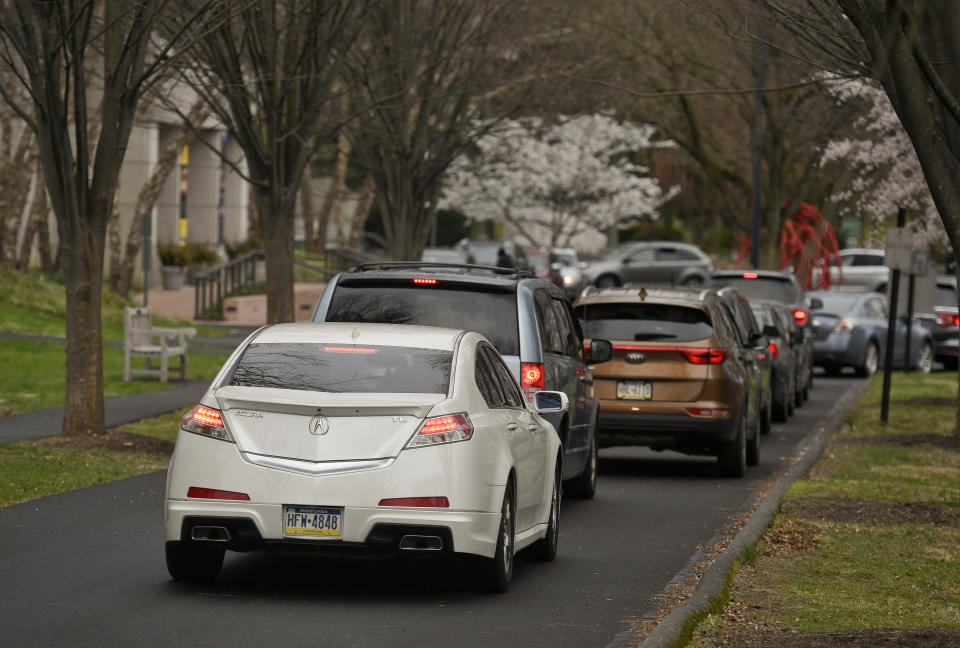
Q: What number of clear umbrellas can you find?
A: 0